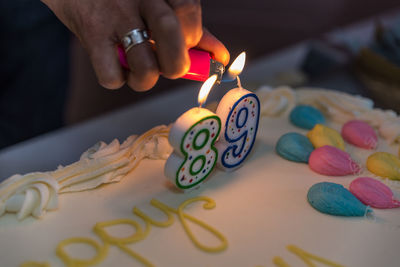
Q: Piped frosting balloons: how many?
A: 8